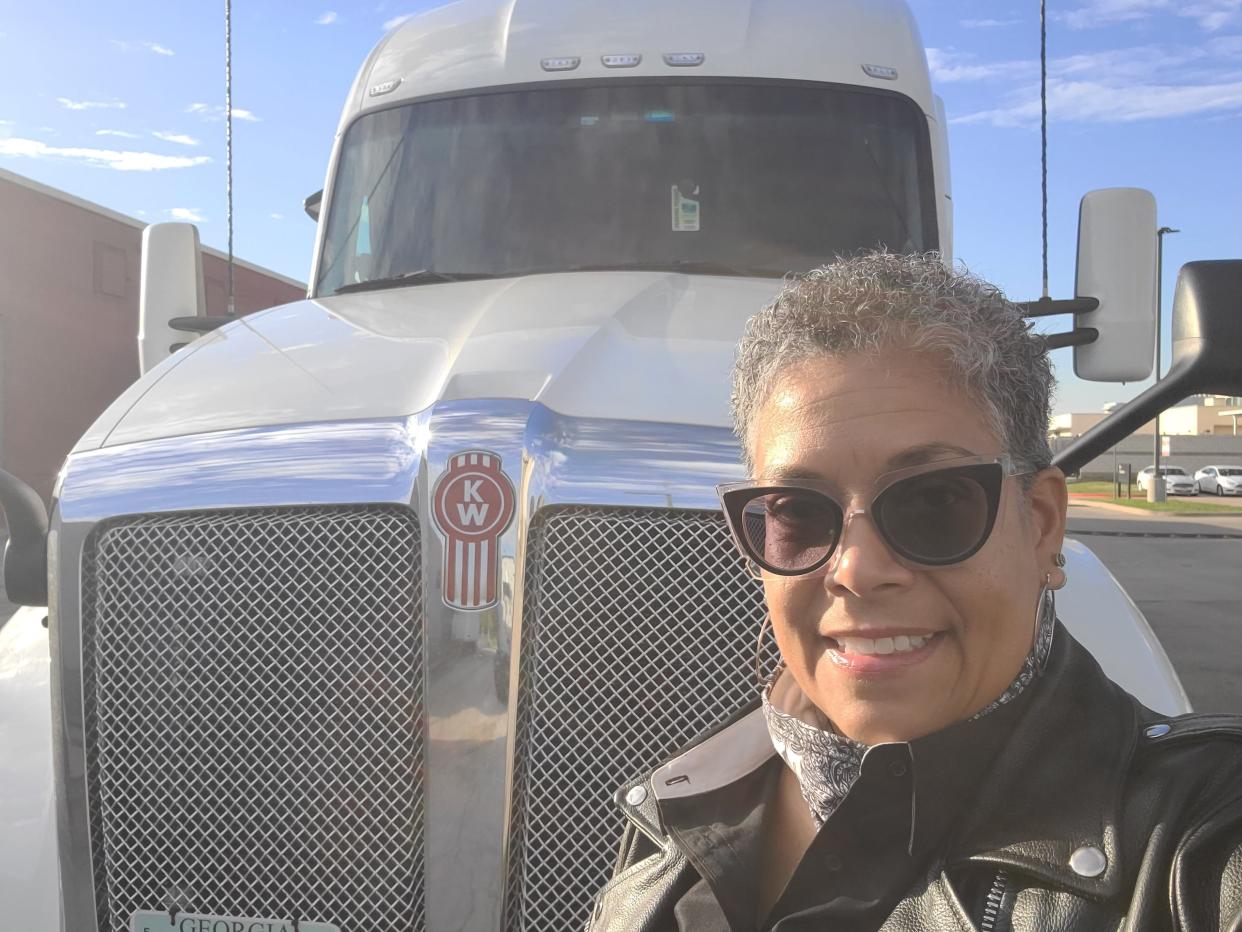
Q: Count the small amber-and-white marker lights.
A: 5